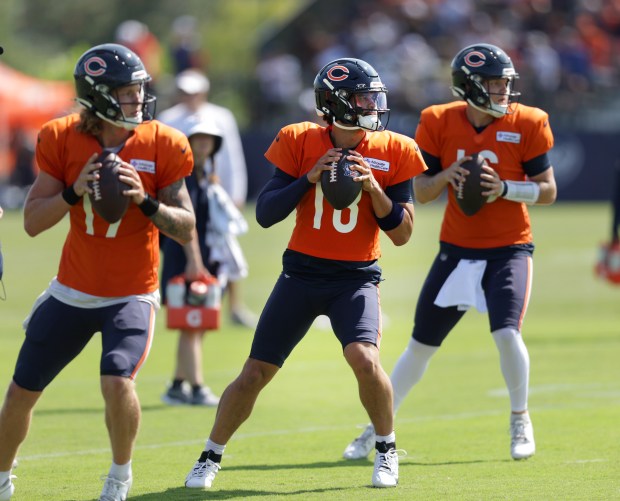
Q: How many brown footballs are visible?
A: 3